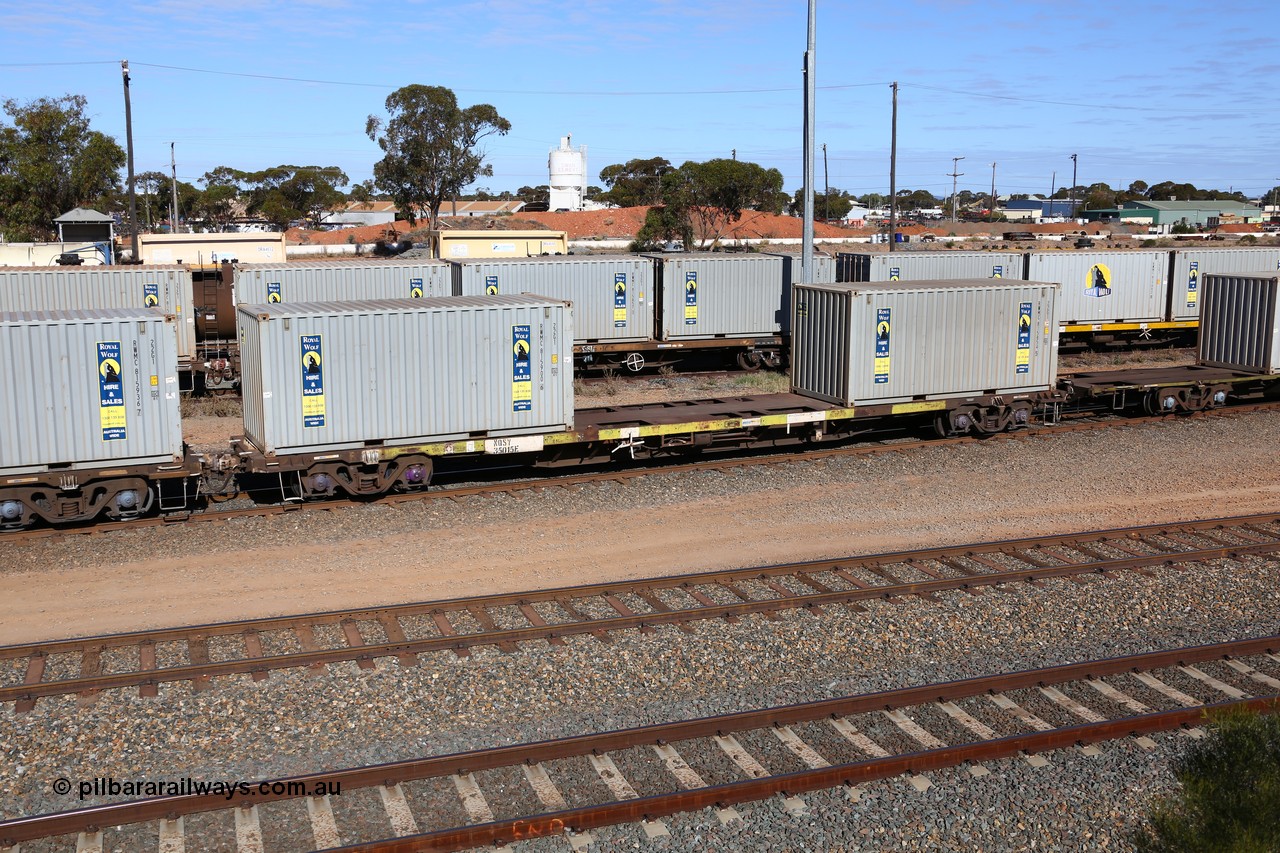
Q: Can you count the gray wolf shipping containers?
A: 11